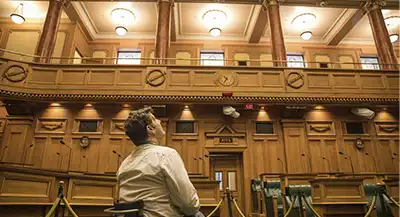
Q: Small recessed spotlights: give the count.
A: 7